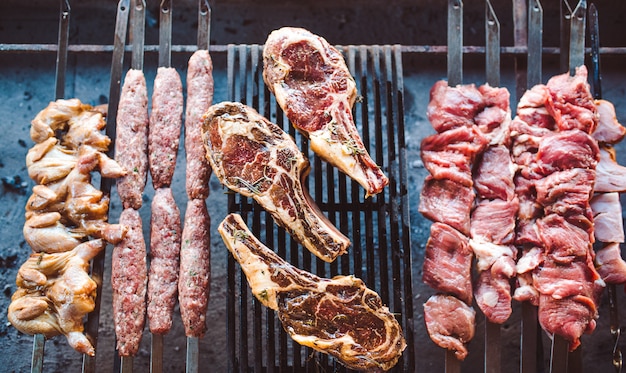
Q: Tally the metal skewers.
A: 11